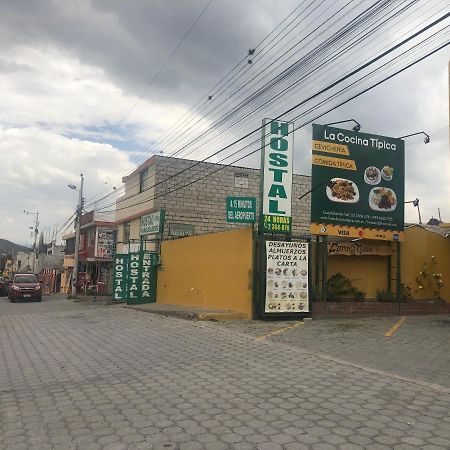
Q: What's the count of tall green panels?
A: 3